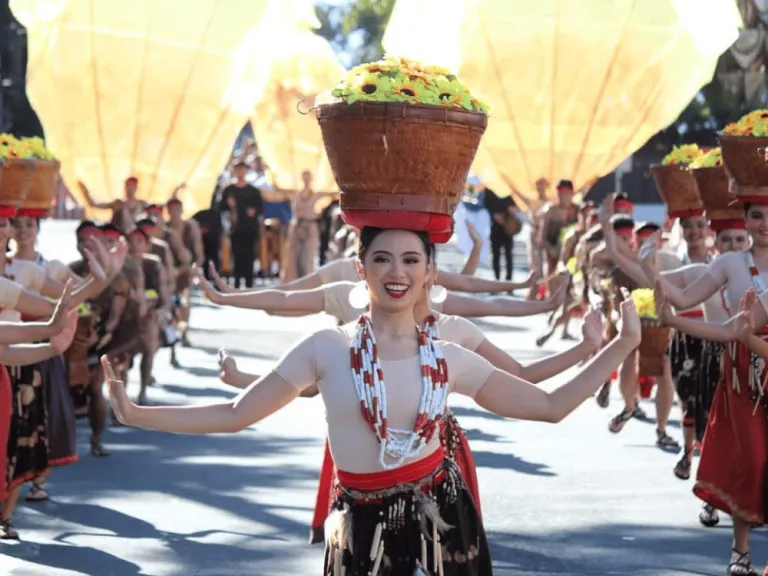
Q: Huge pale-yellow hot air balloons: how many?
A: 3